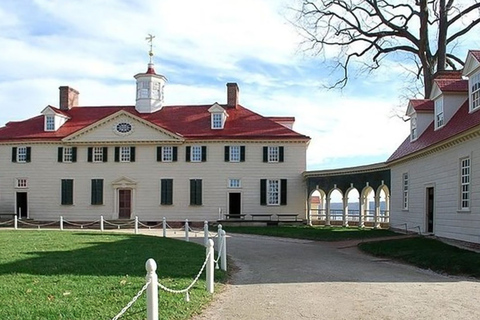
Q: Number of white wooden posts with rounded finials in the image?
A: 11